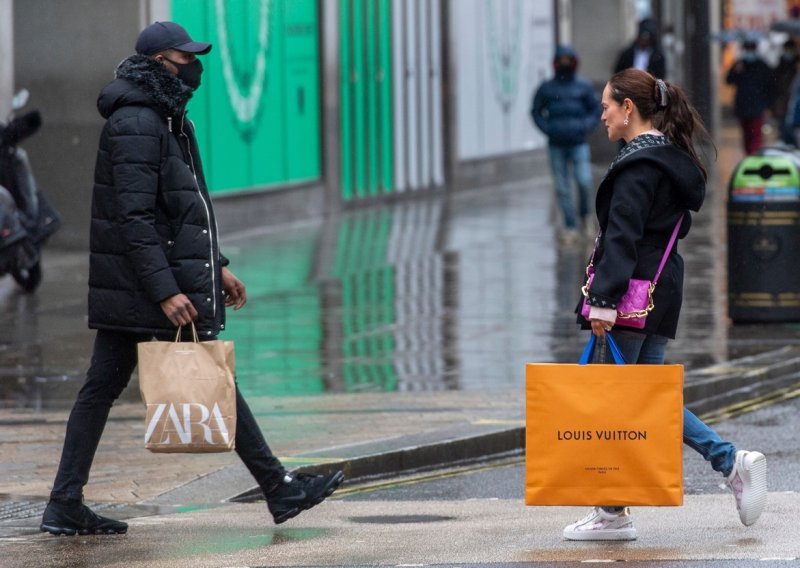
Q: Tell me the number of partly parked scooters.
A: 1